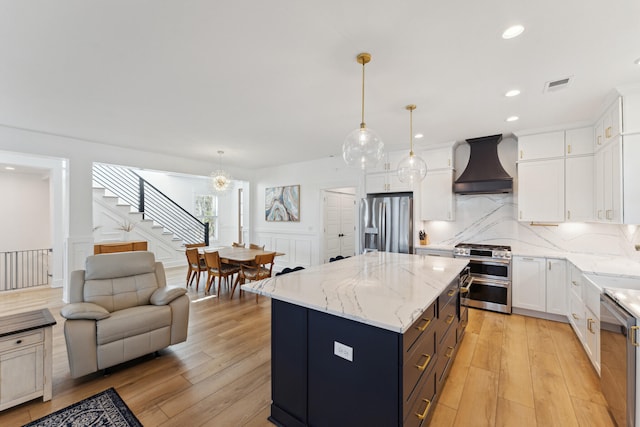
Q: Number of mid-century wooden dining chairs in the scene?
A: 6